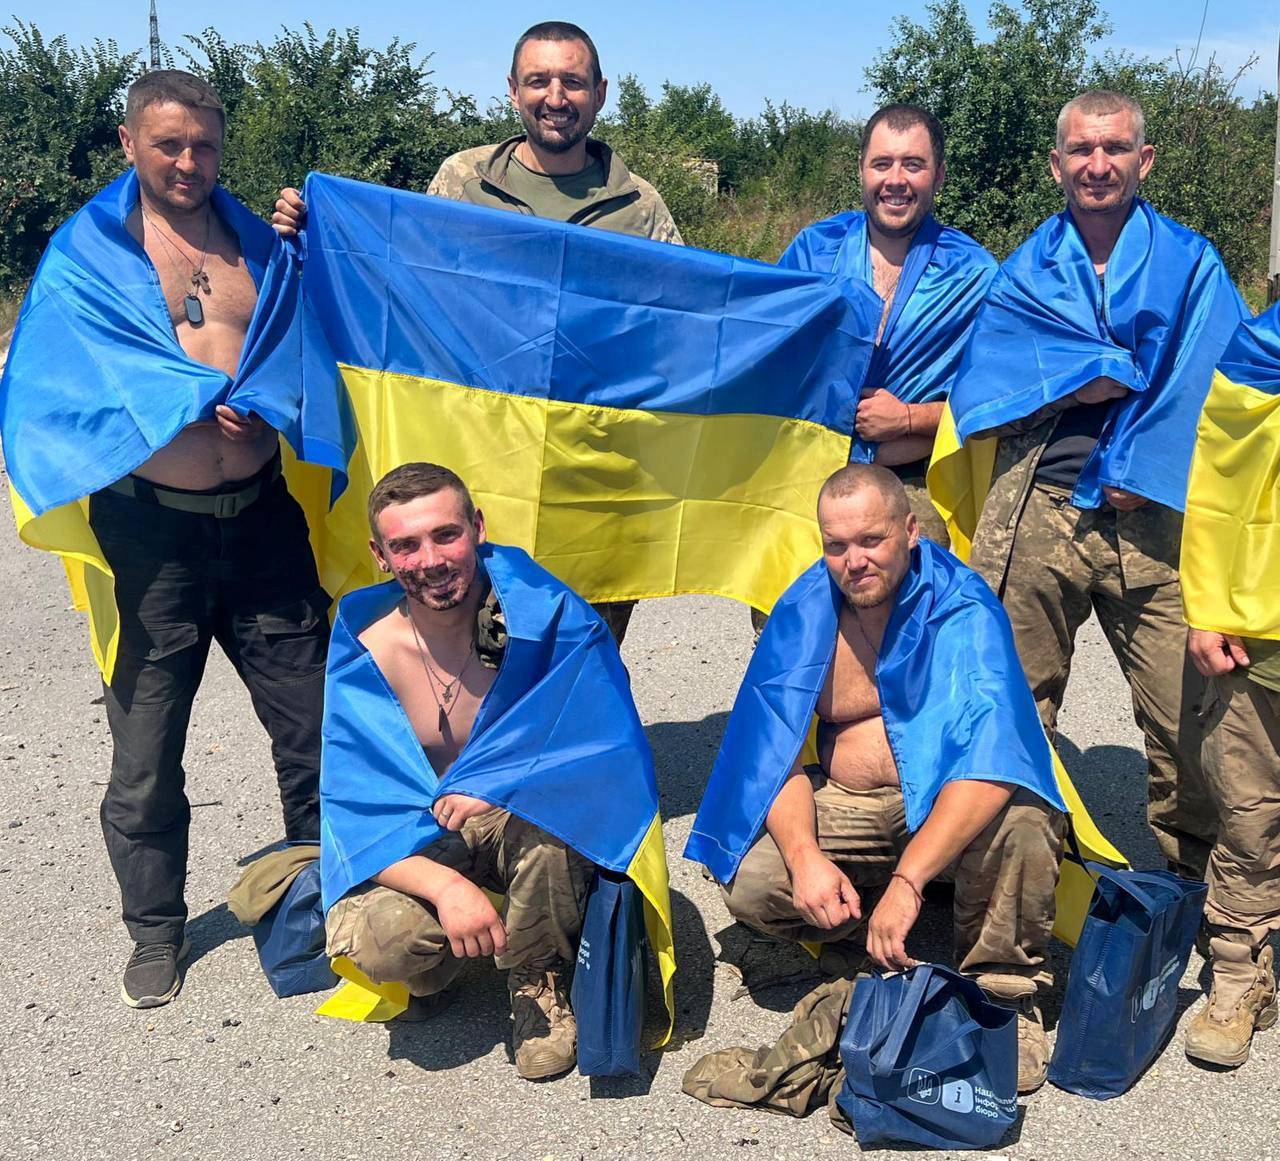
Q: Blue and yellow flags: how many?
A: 7